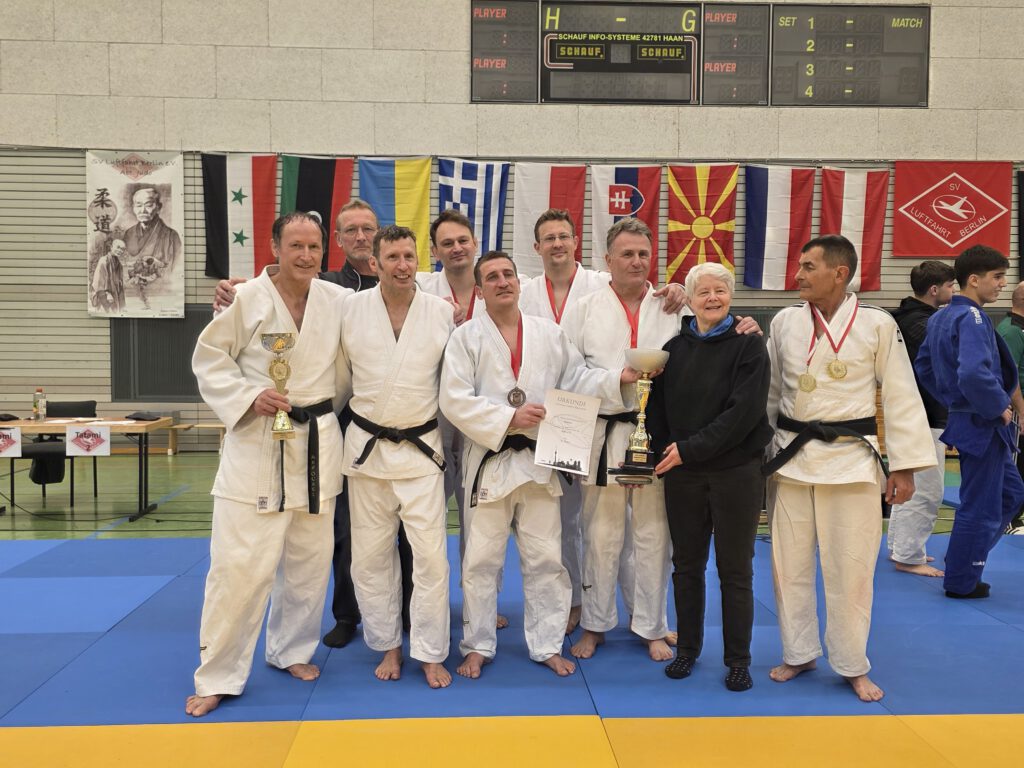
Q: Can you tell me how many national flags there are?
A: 9